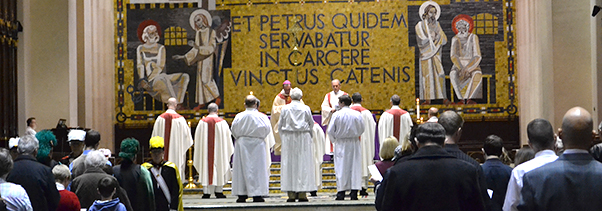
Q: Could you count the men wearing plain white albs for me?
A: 3